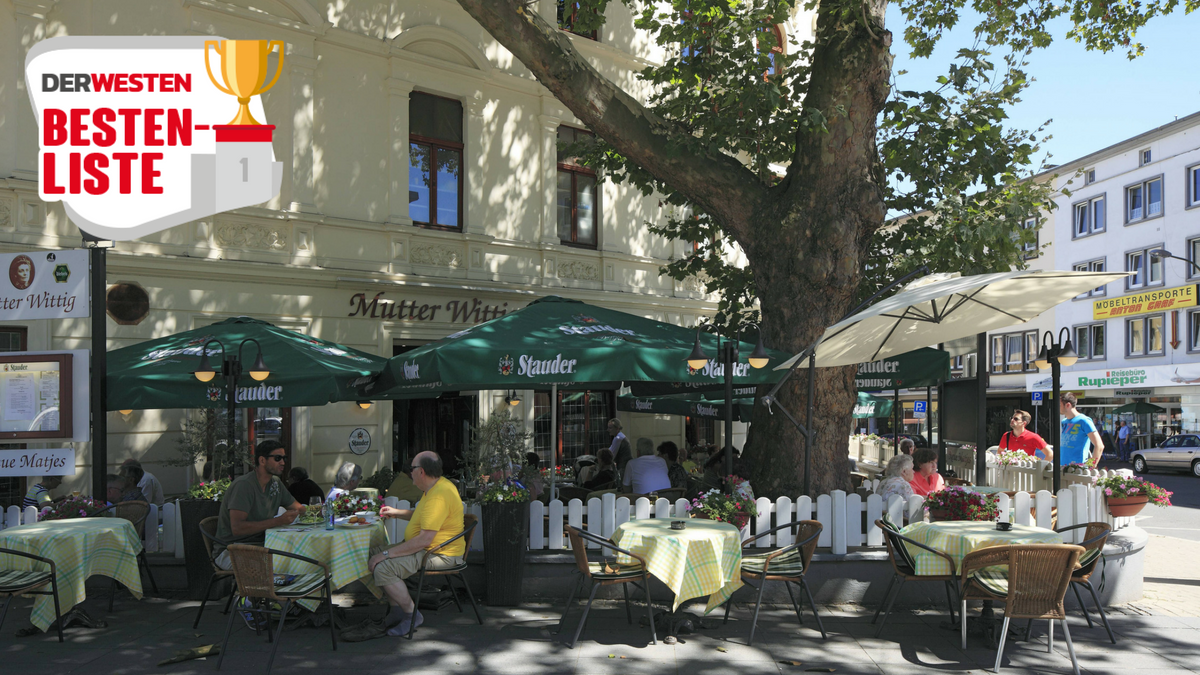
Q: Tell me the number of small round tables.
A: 4